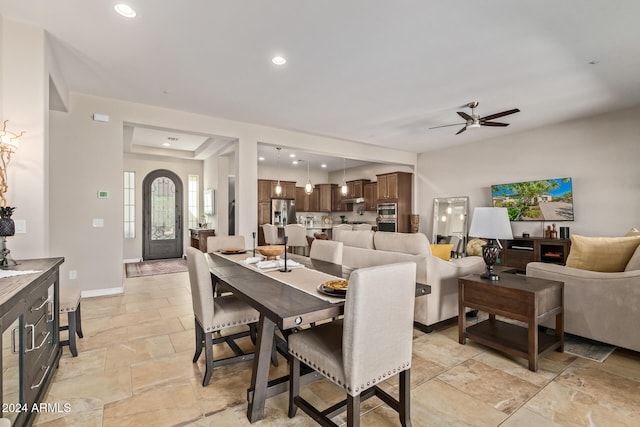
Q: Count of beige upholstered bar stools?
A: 4